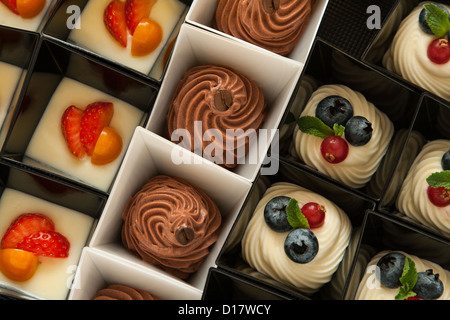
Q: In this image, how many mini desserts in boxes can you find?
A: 14